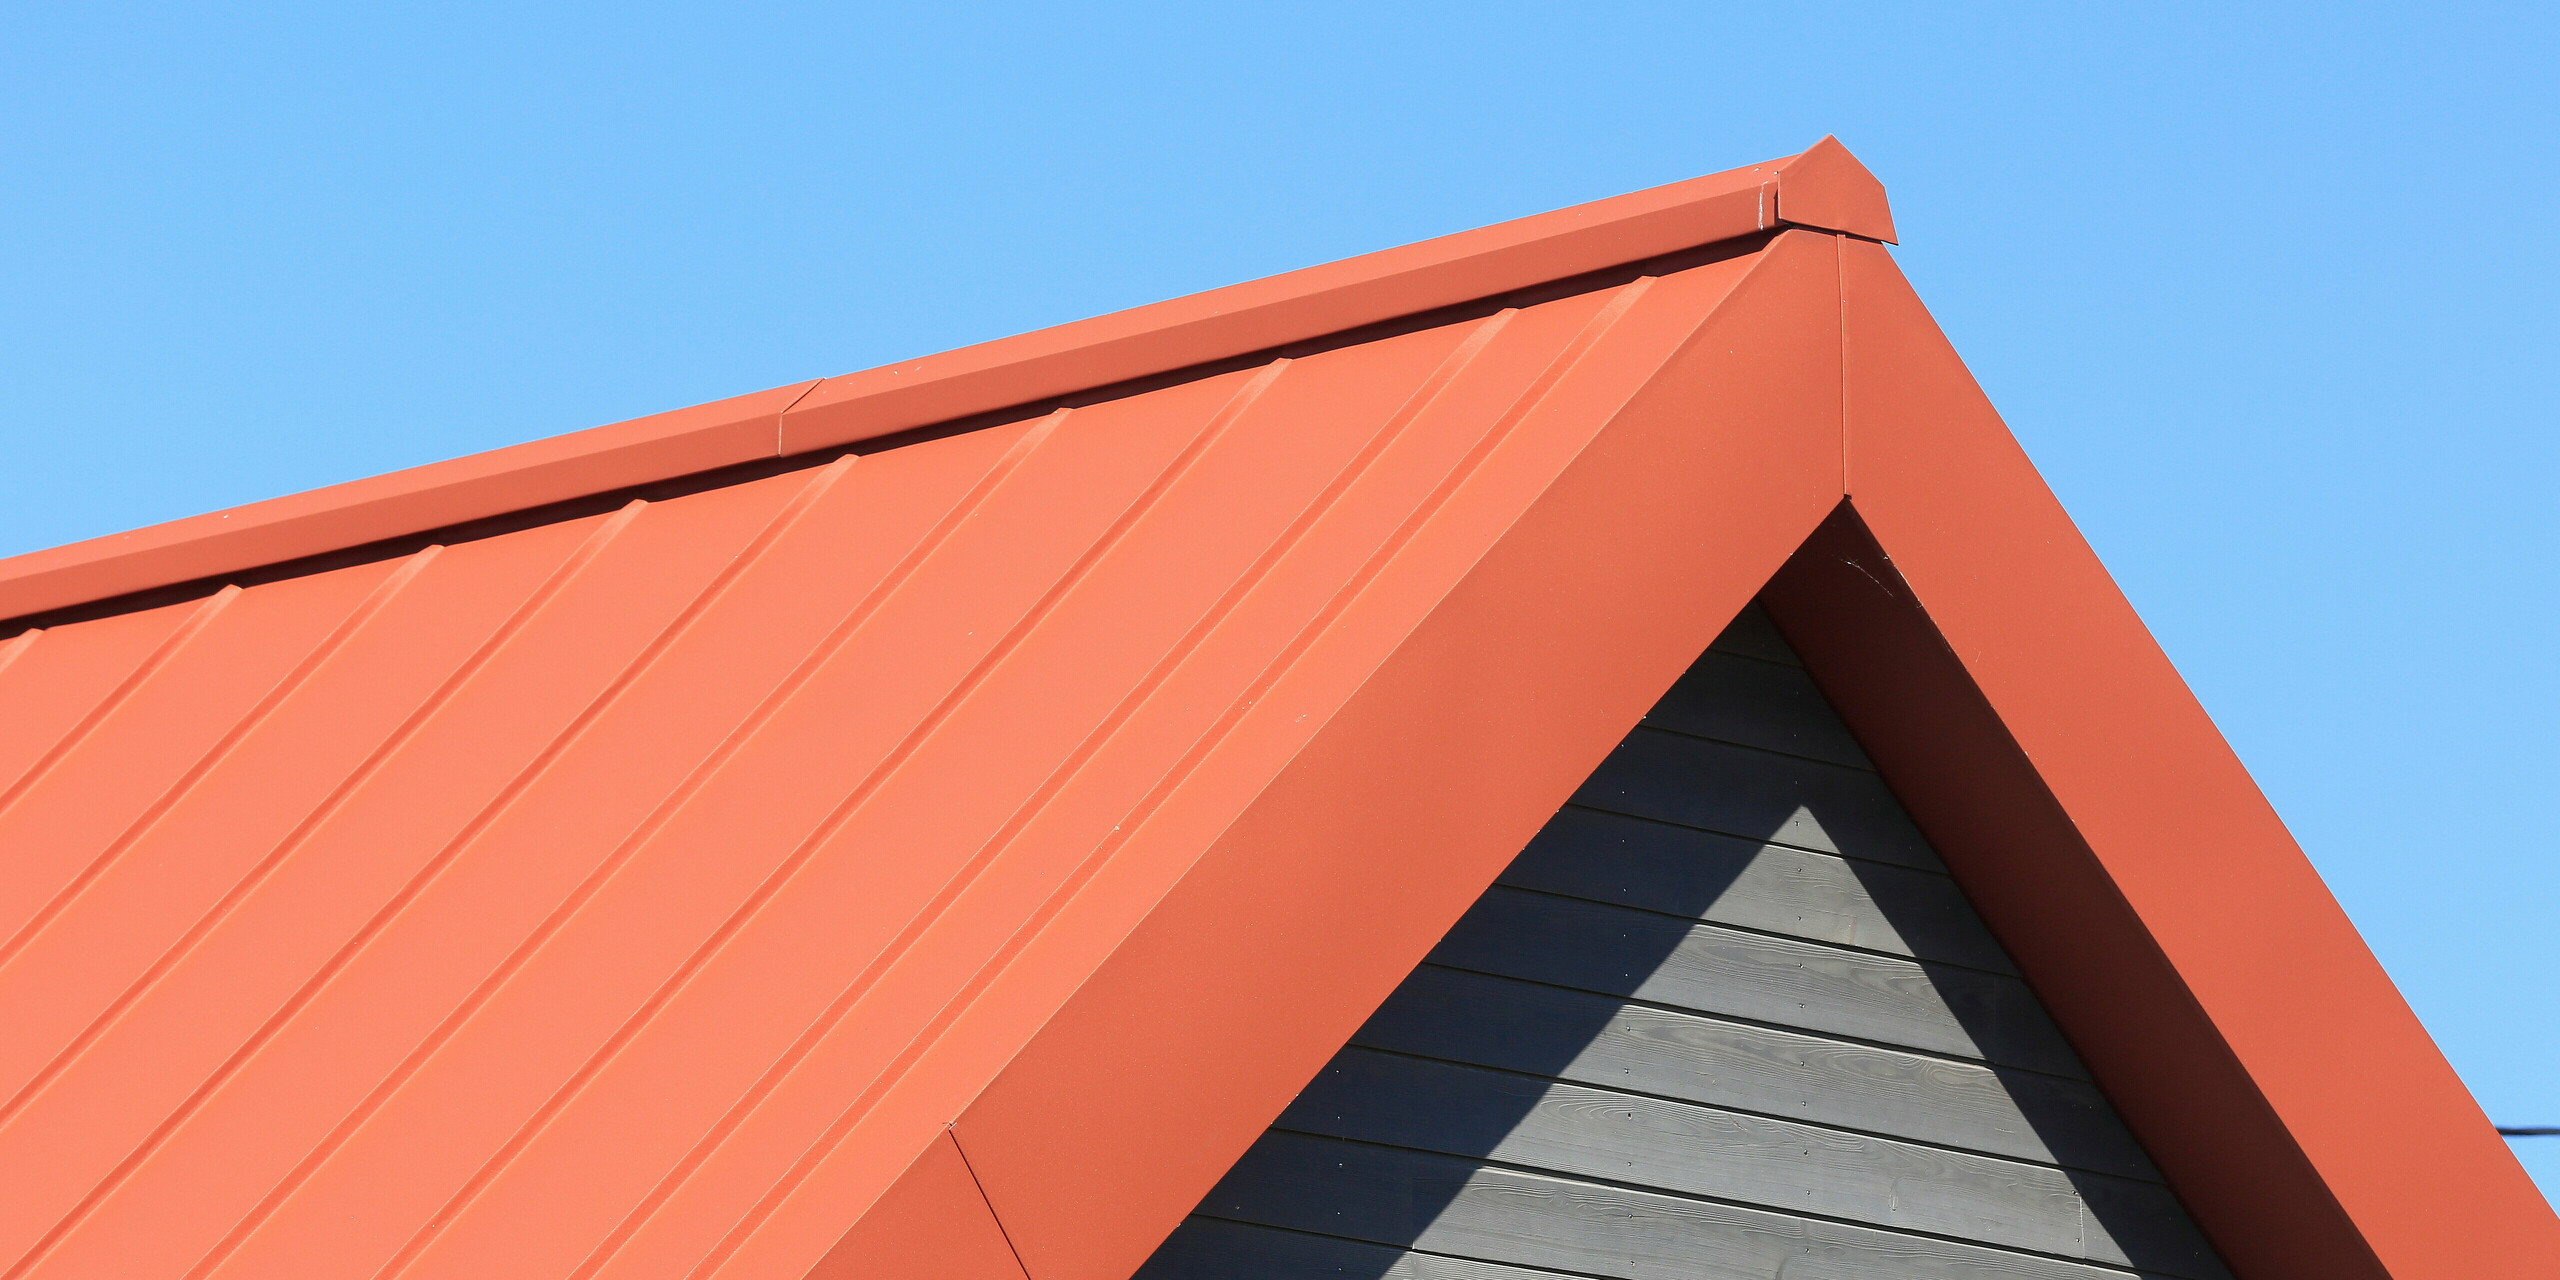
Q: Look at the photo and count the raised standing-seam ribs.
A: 9